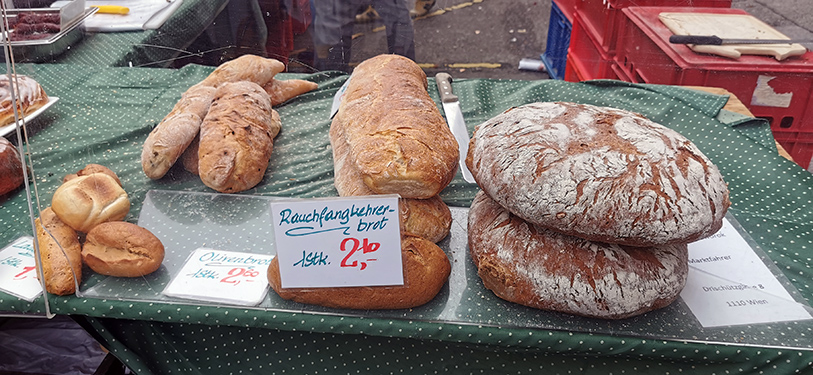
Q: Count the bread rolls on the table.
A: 4